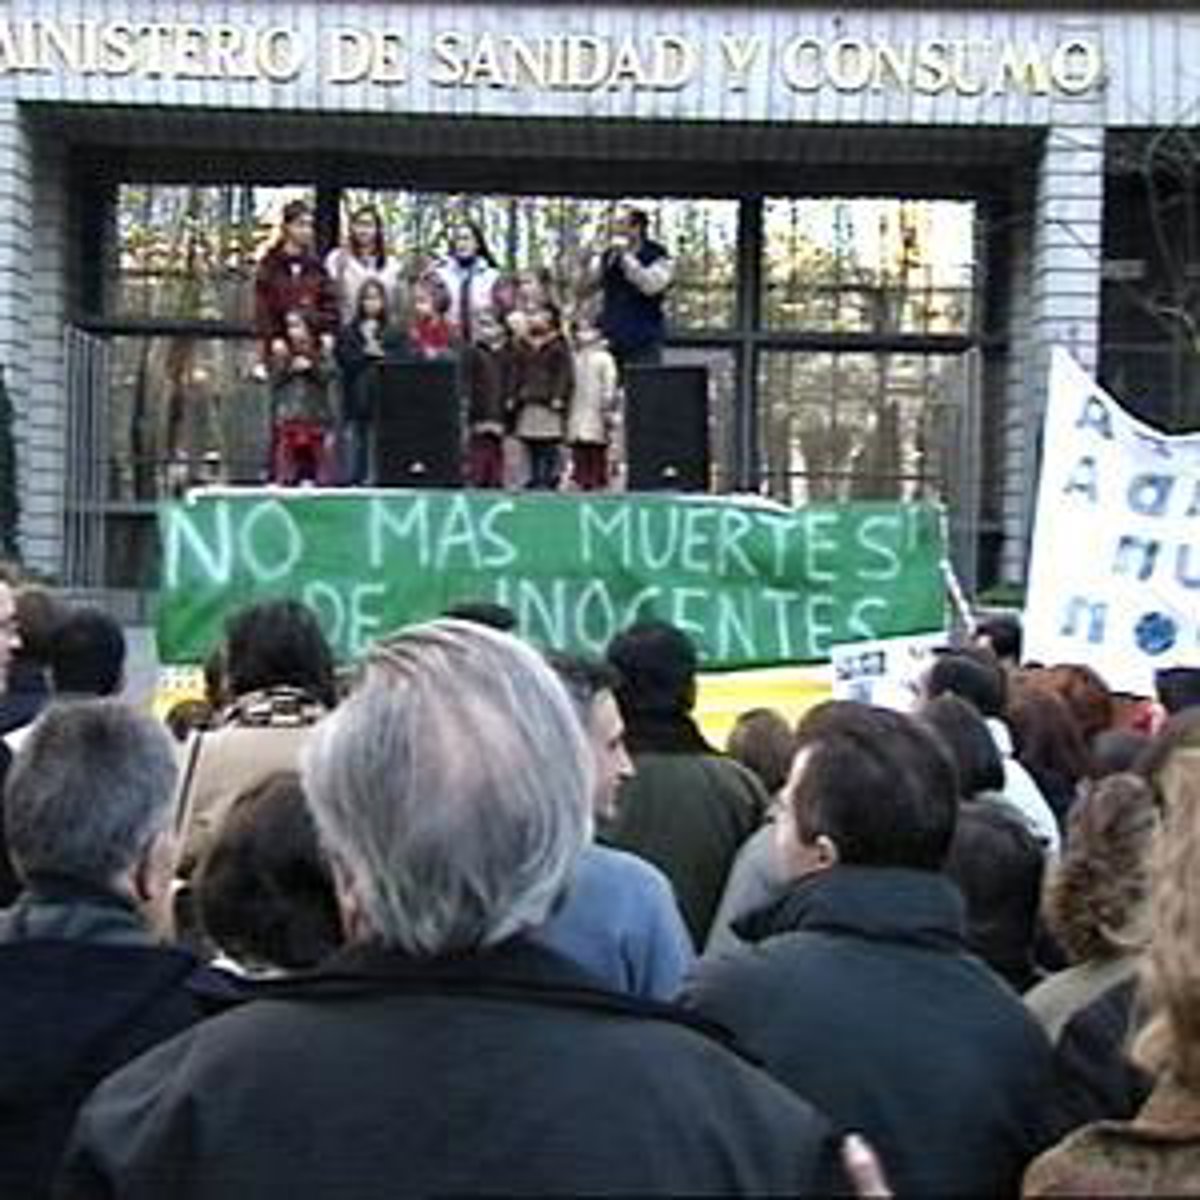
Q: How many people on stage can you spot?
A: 11